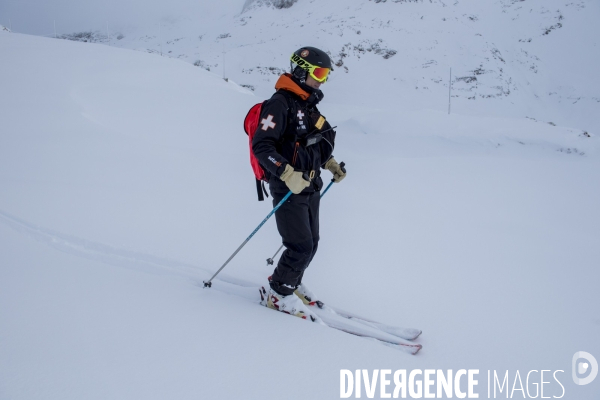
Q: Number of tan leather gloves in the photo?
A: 2